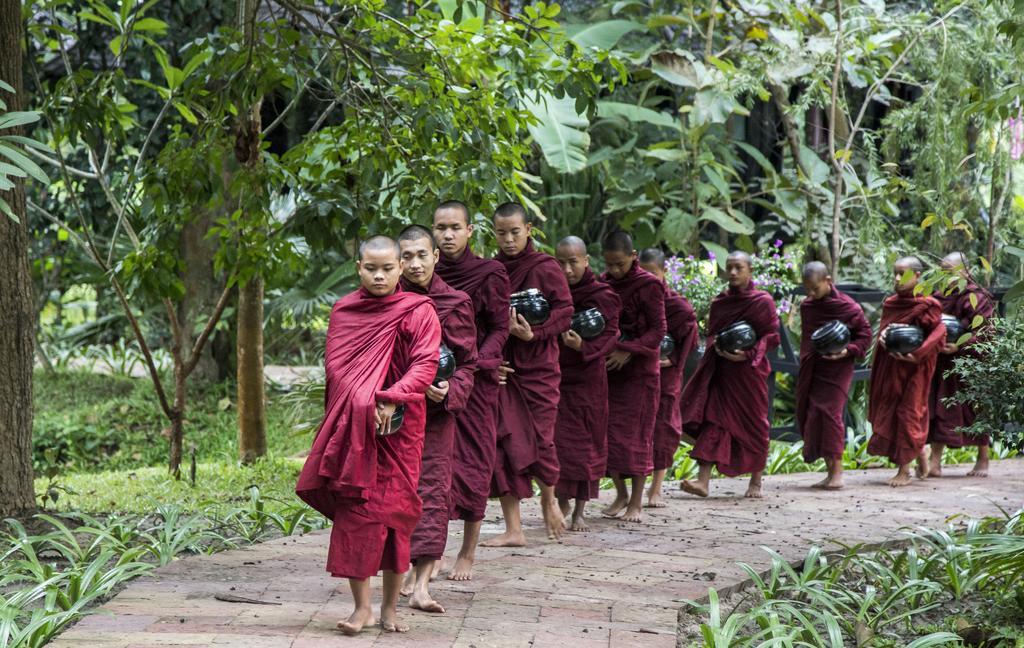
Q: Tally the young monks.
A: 11